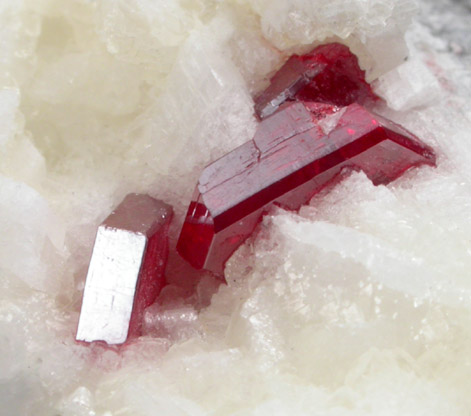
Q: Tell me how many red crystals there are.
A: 3